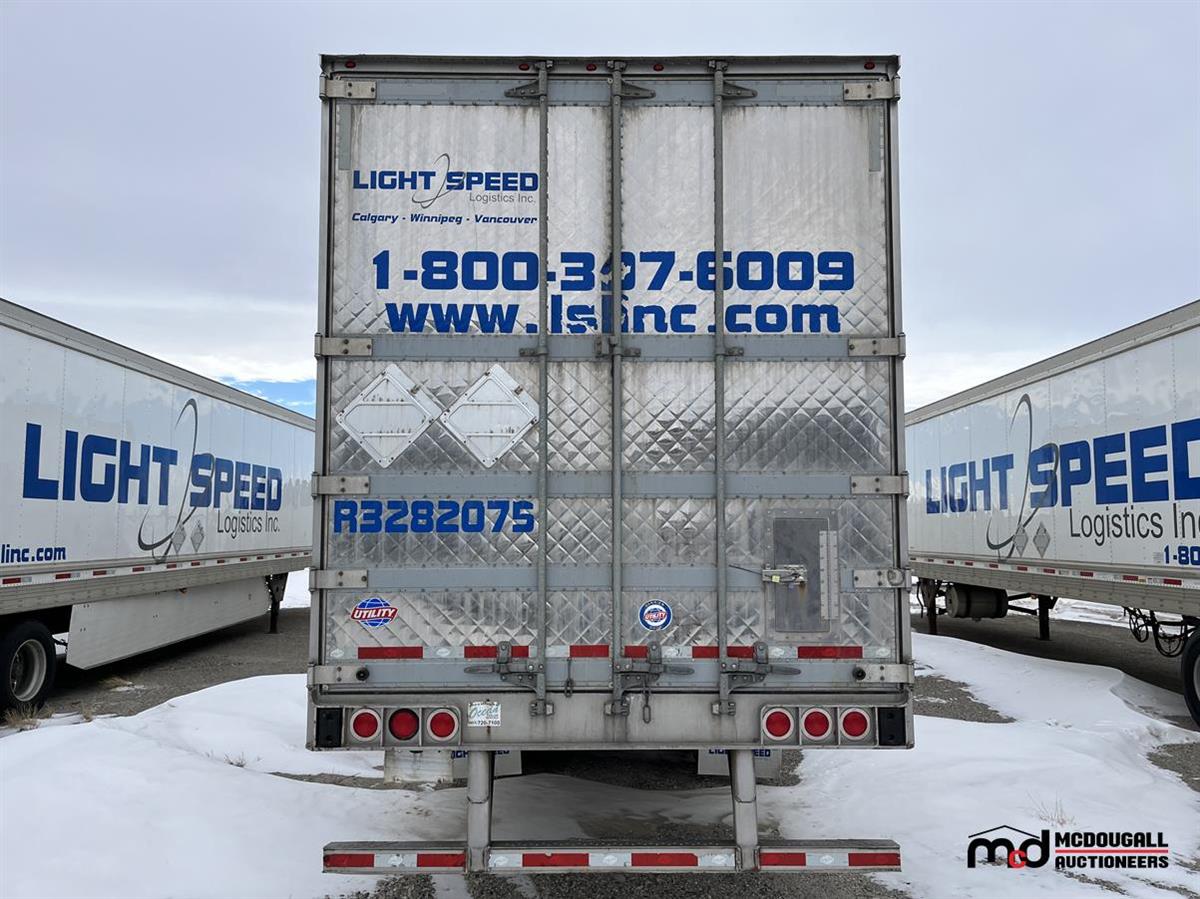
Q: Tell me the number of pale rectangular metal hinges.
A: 10